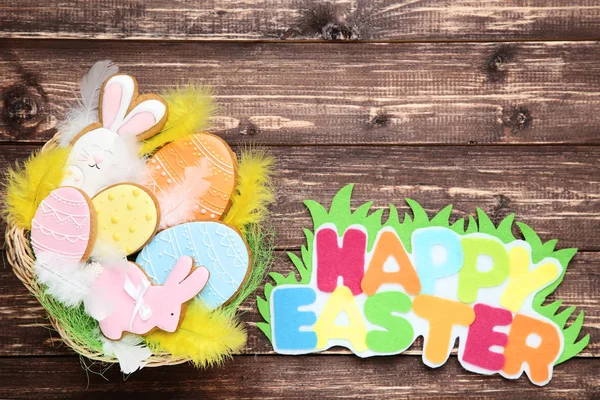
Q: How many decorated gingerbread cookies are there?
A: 6